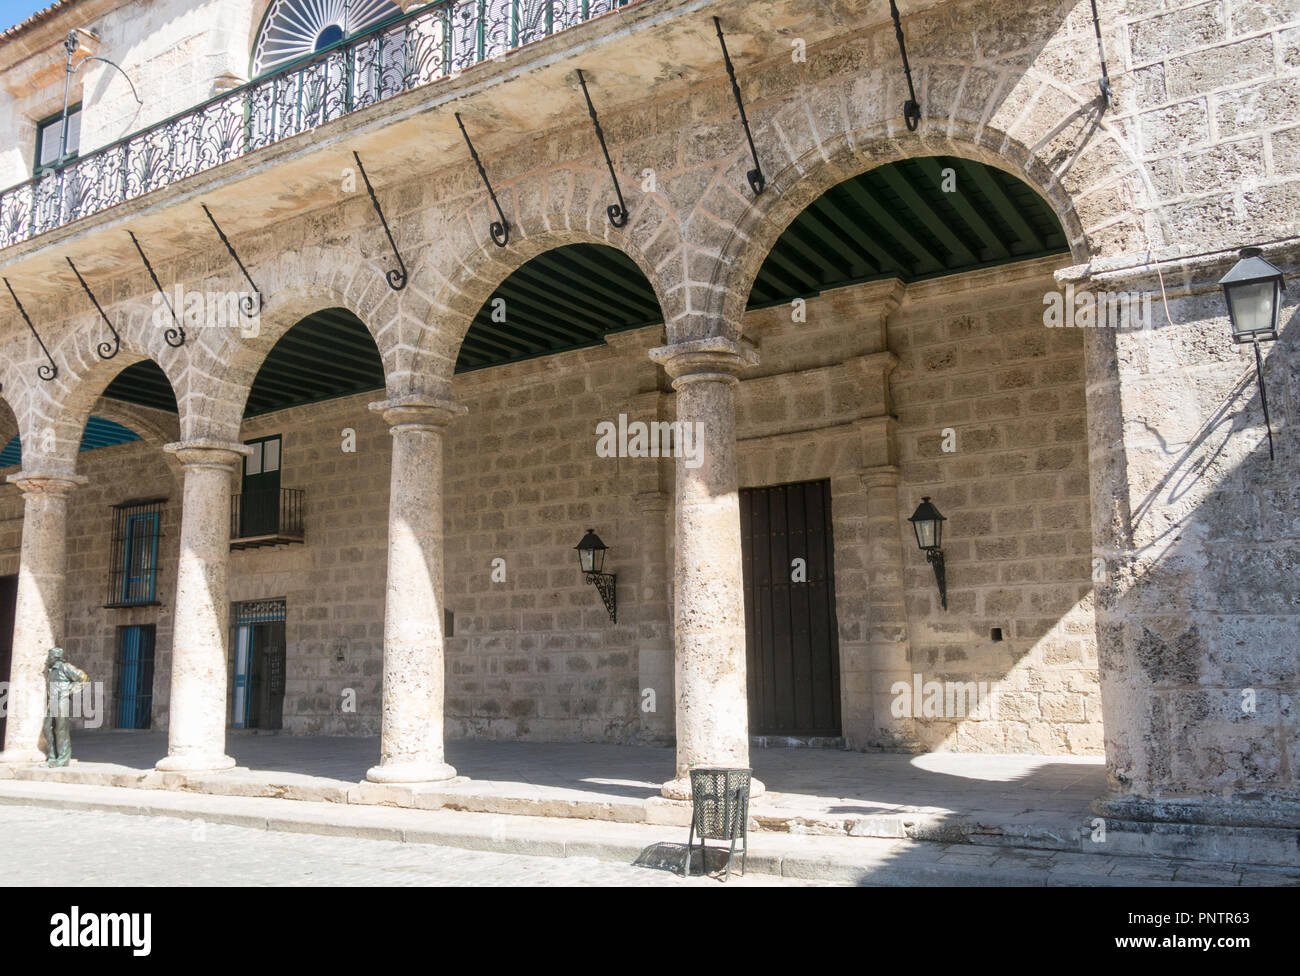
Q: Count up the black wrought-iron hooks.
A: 10